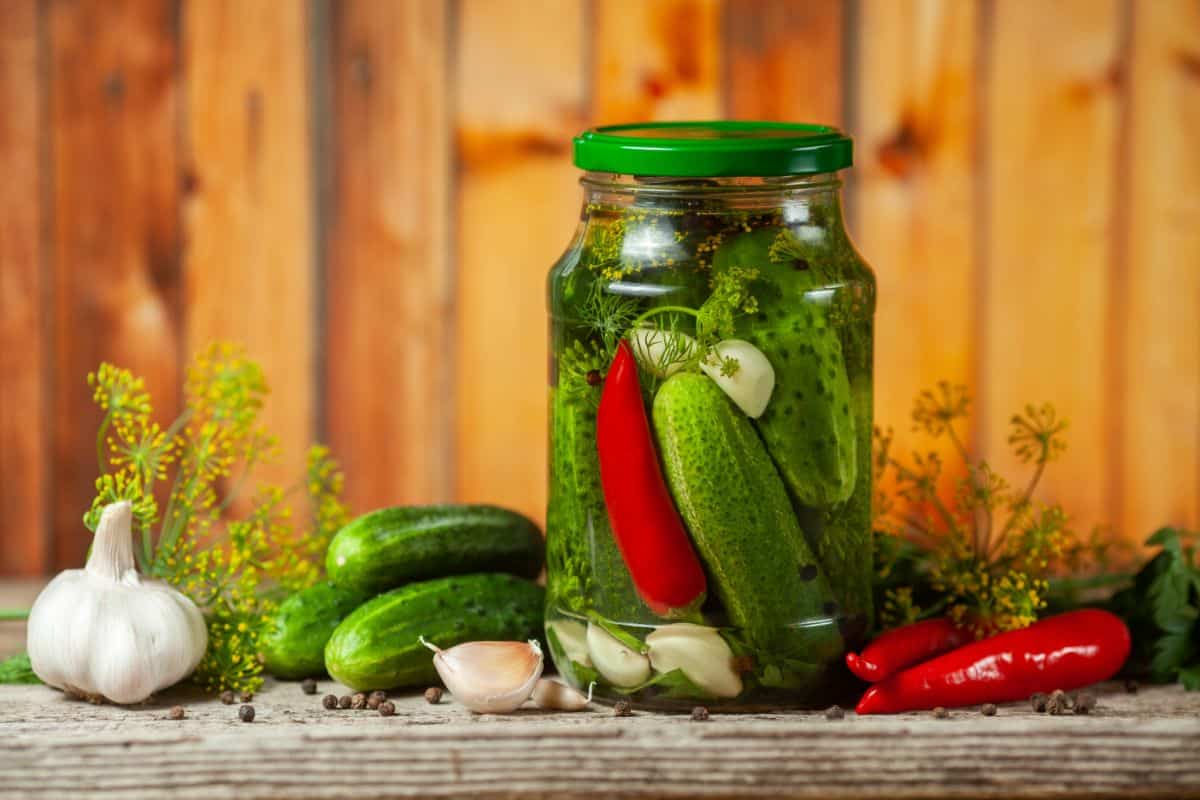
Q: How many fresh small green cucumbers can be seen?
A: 3